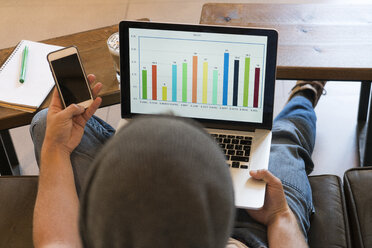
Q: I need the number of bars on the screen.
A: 12